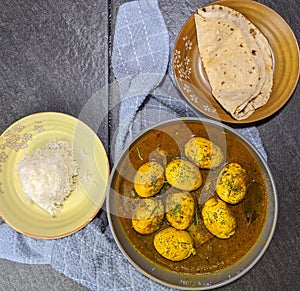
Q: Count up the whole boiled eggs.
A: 8